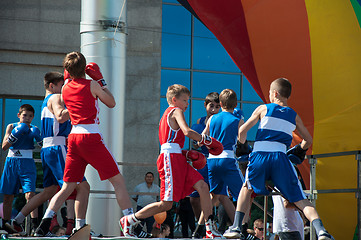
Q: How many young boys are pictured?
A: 7